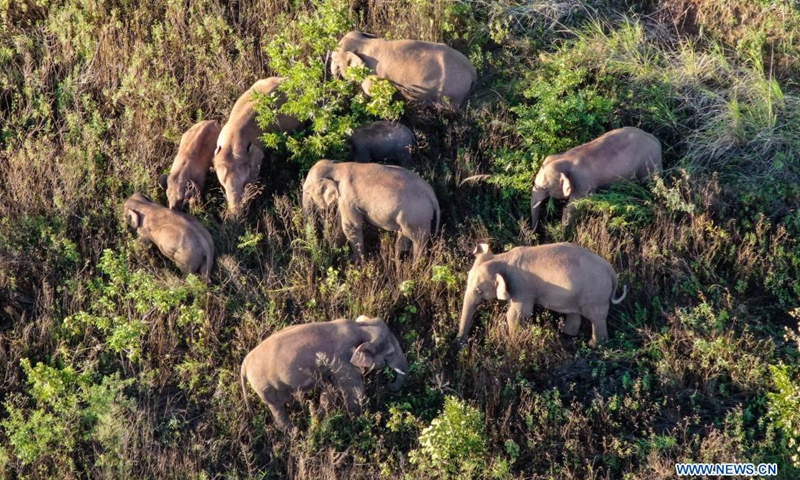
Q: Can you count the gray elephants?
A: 9